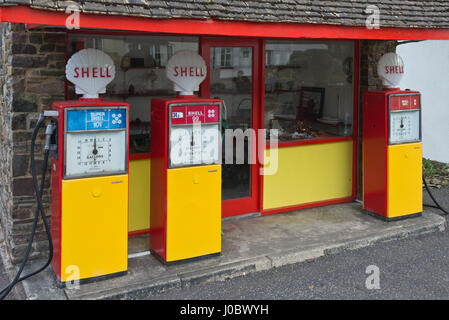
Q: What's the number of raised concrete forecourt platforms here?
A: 1